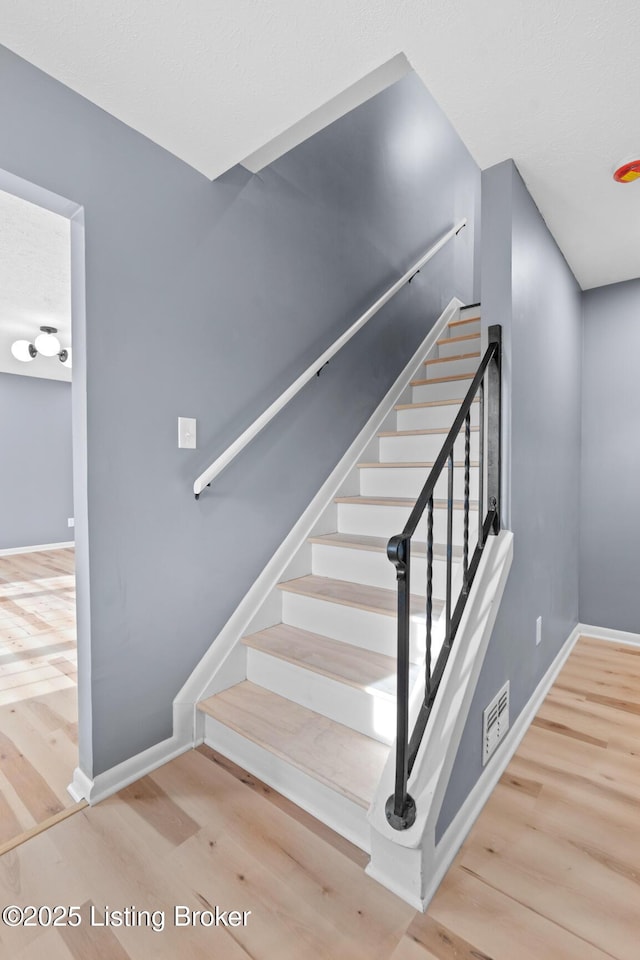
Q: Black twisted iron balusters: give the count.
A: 2